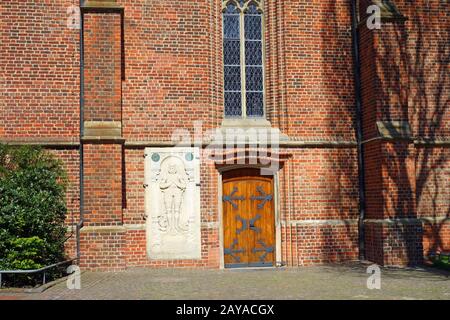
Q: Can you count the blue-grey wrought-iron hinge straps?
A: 4